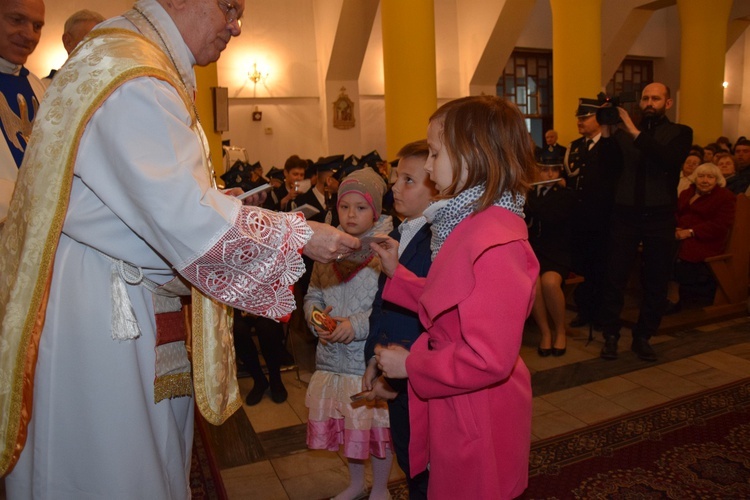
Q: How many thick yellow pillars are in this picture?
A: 4